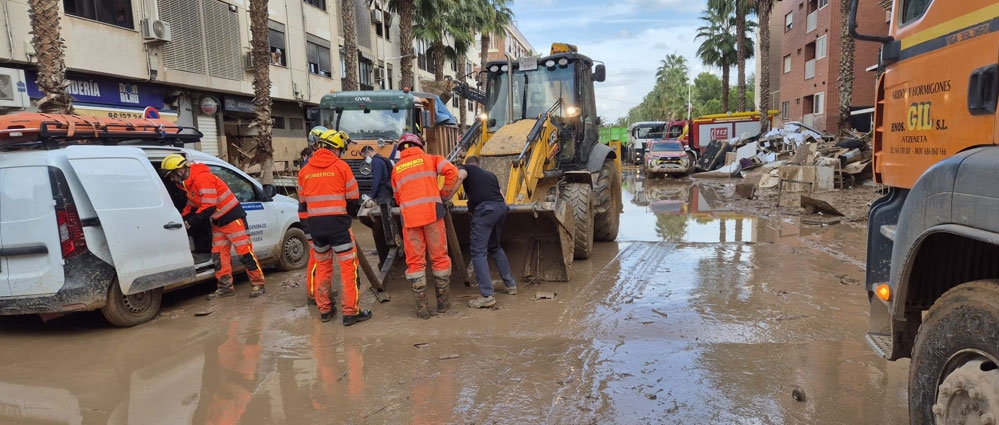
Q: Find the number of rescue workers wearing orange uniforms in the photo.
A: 4